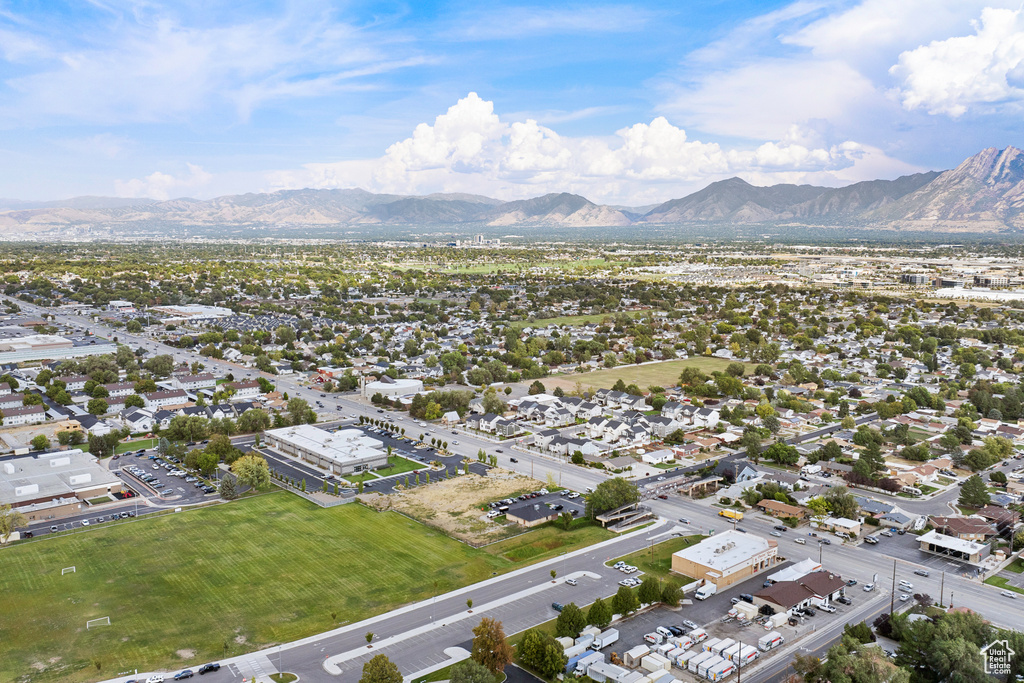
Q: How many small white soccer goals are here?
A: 2